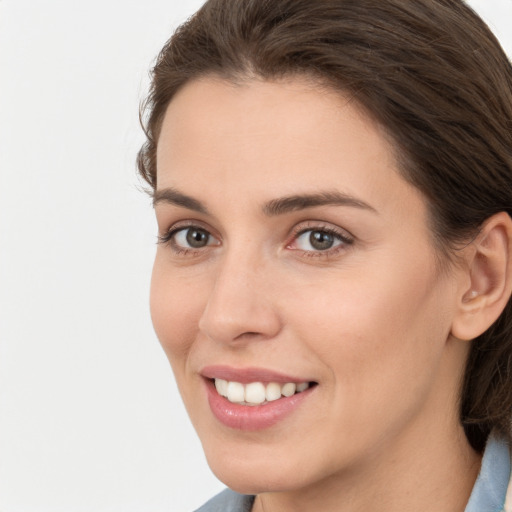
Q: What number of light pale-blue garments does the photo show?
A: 1